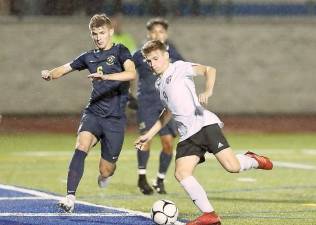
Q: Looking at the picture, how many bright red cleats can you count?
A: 2